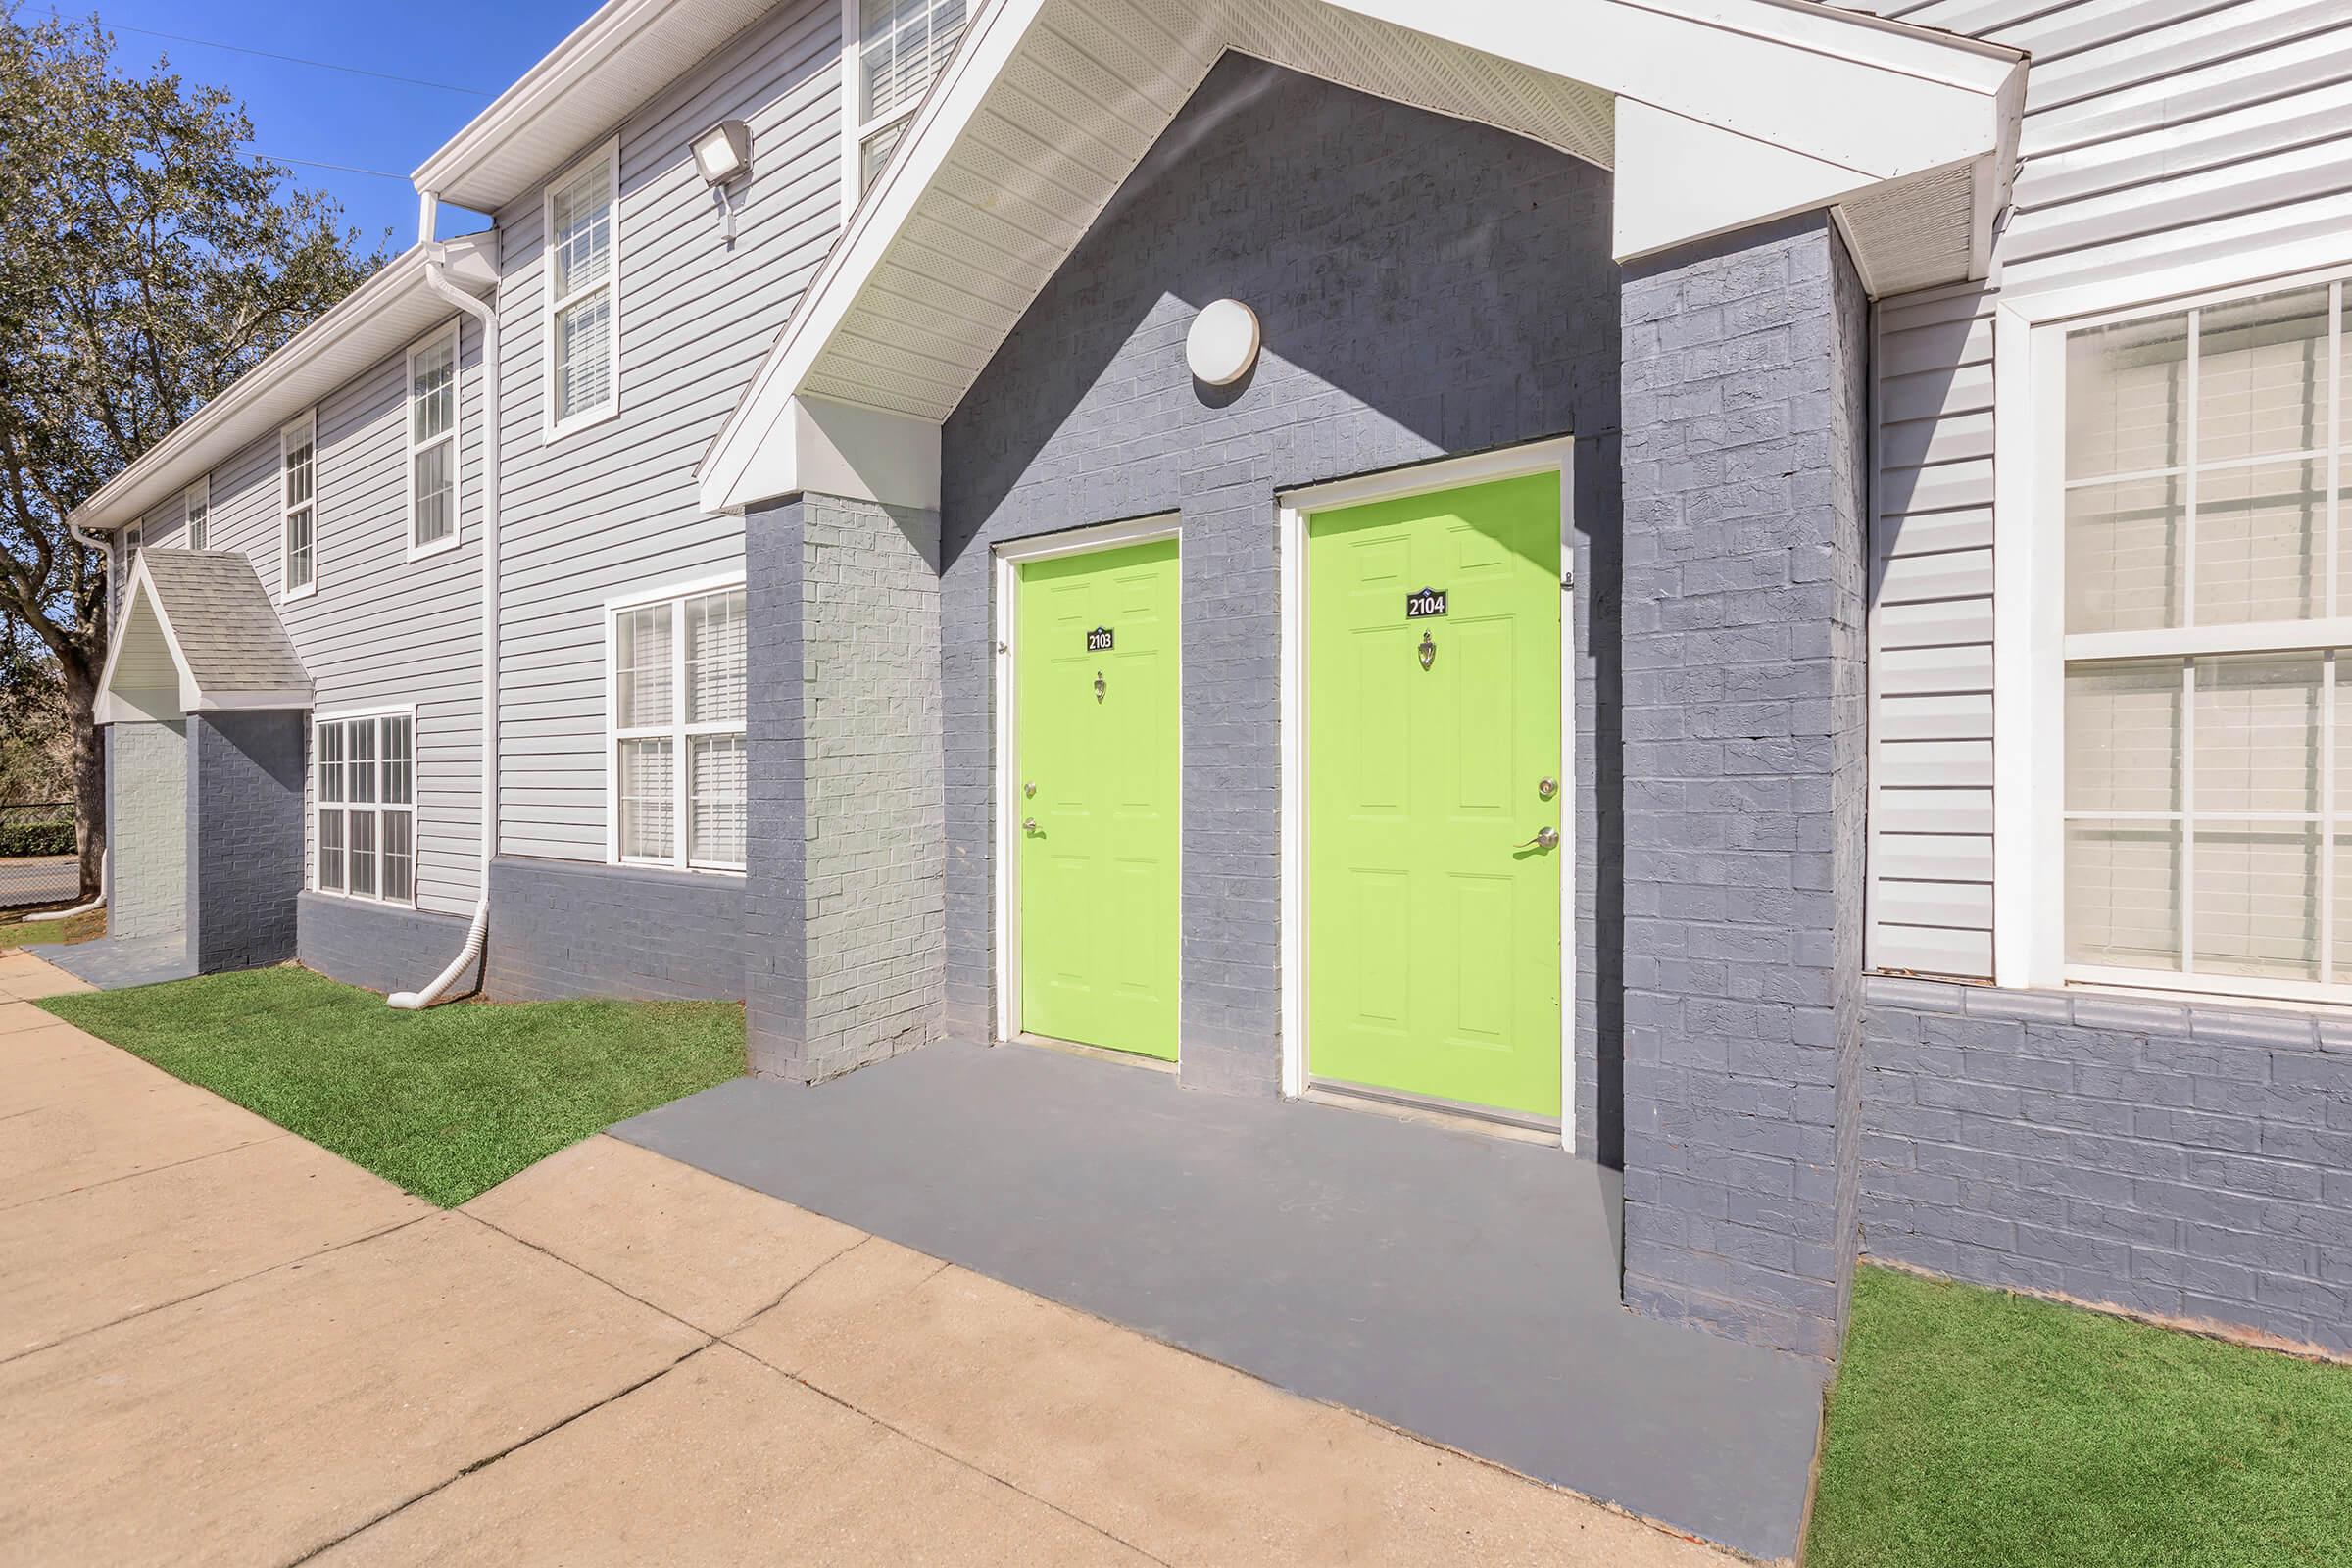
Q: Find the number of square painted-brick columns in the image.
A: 4